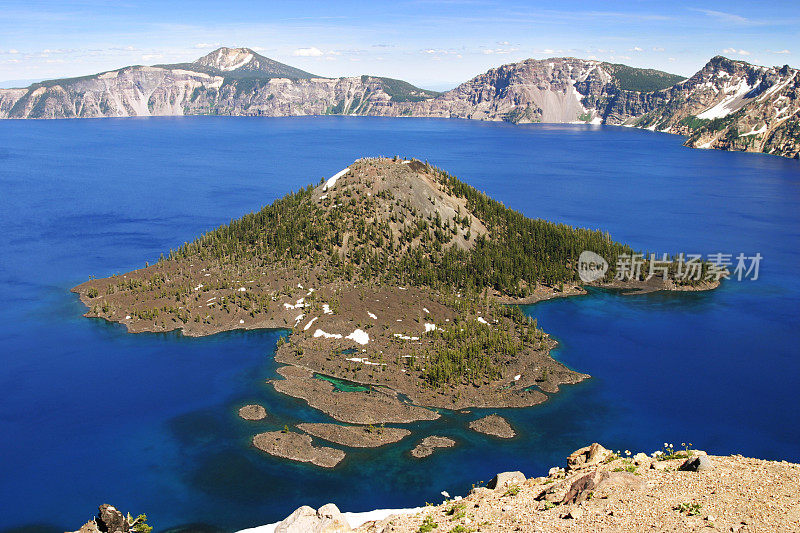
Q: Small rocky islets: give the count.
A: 5